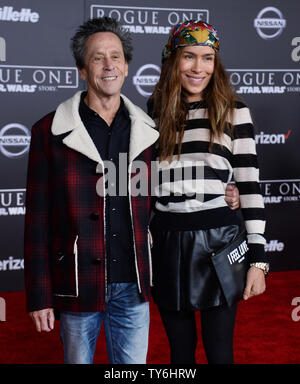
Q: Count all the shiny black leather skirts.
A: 1